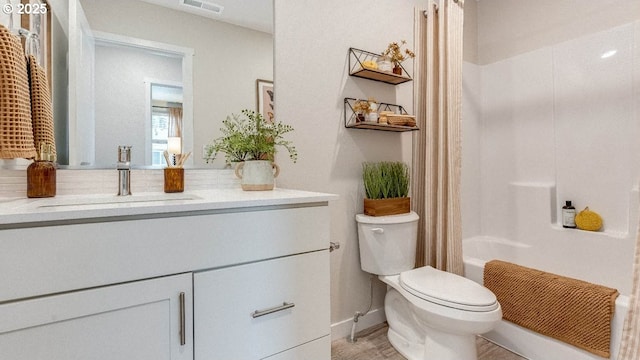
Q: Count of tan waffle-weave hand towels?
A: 2